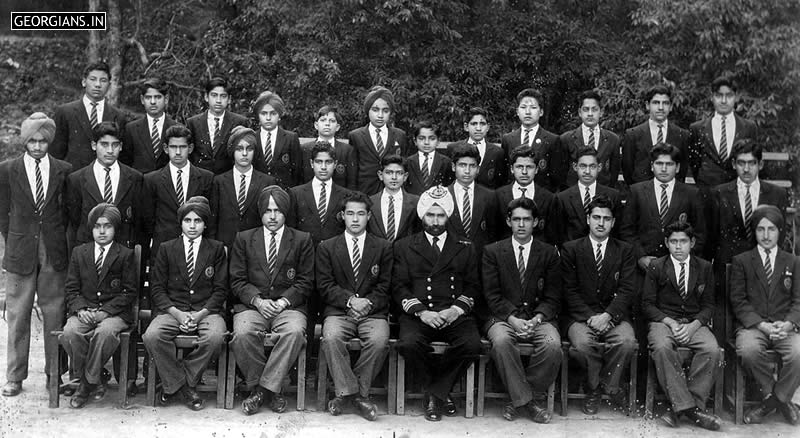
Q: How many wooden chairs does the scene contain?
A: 9